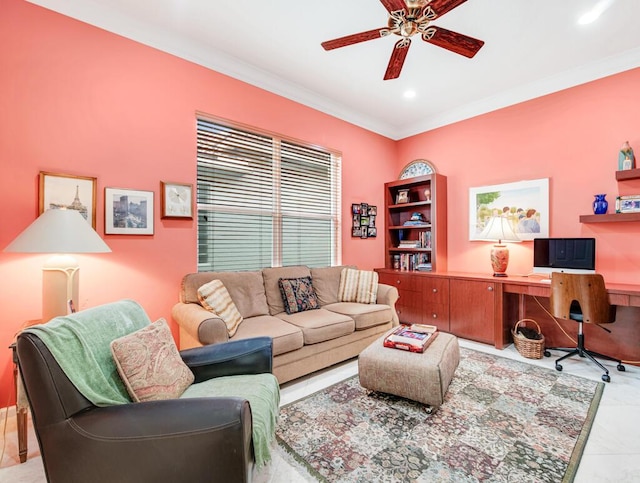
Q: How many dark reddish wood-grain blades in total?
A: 5